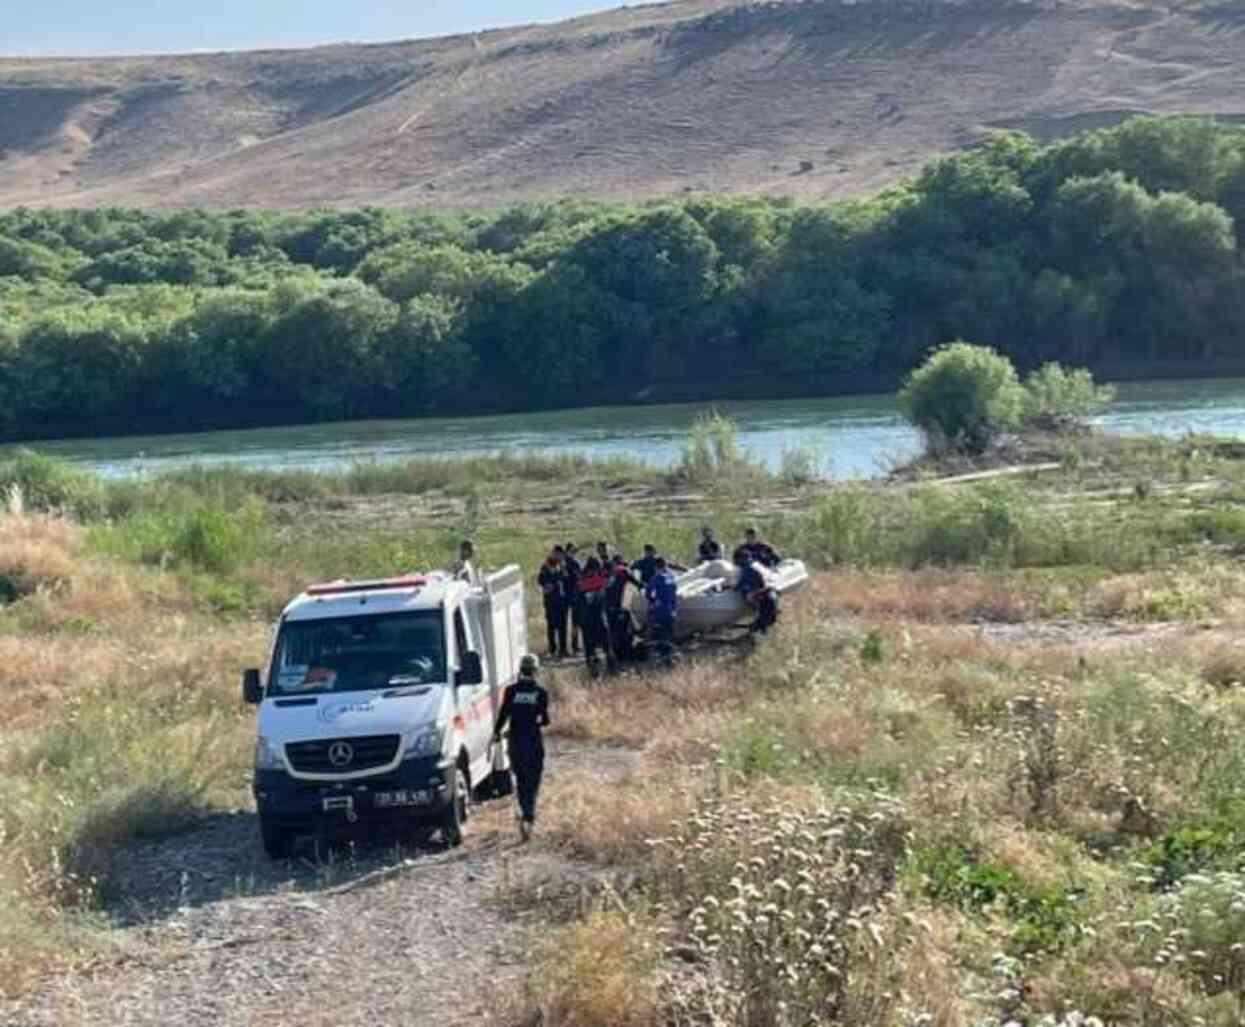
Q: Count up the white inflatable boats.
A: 1